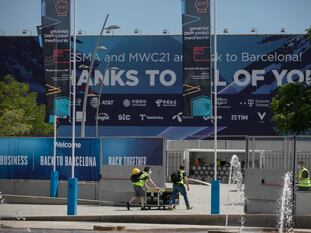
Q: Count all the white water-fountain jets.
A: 2